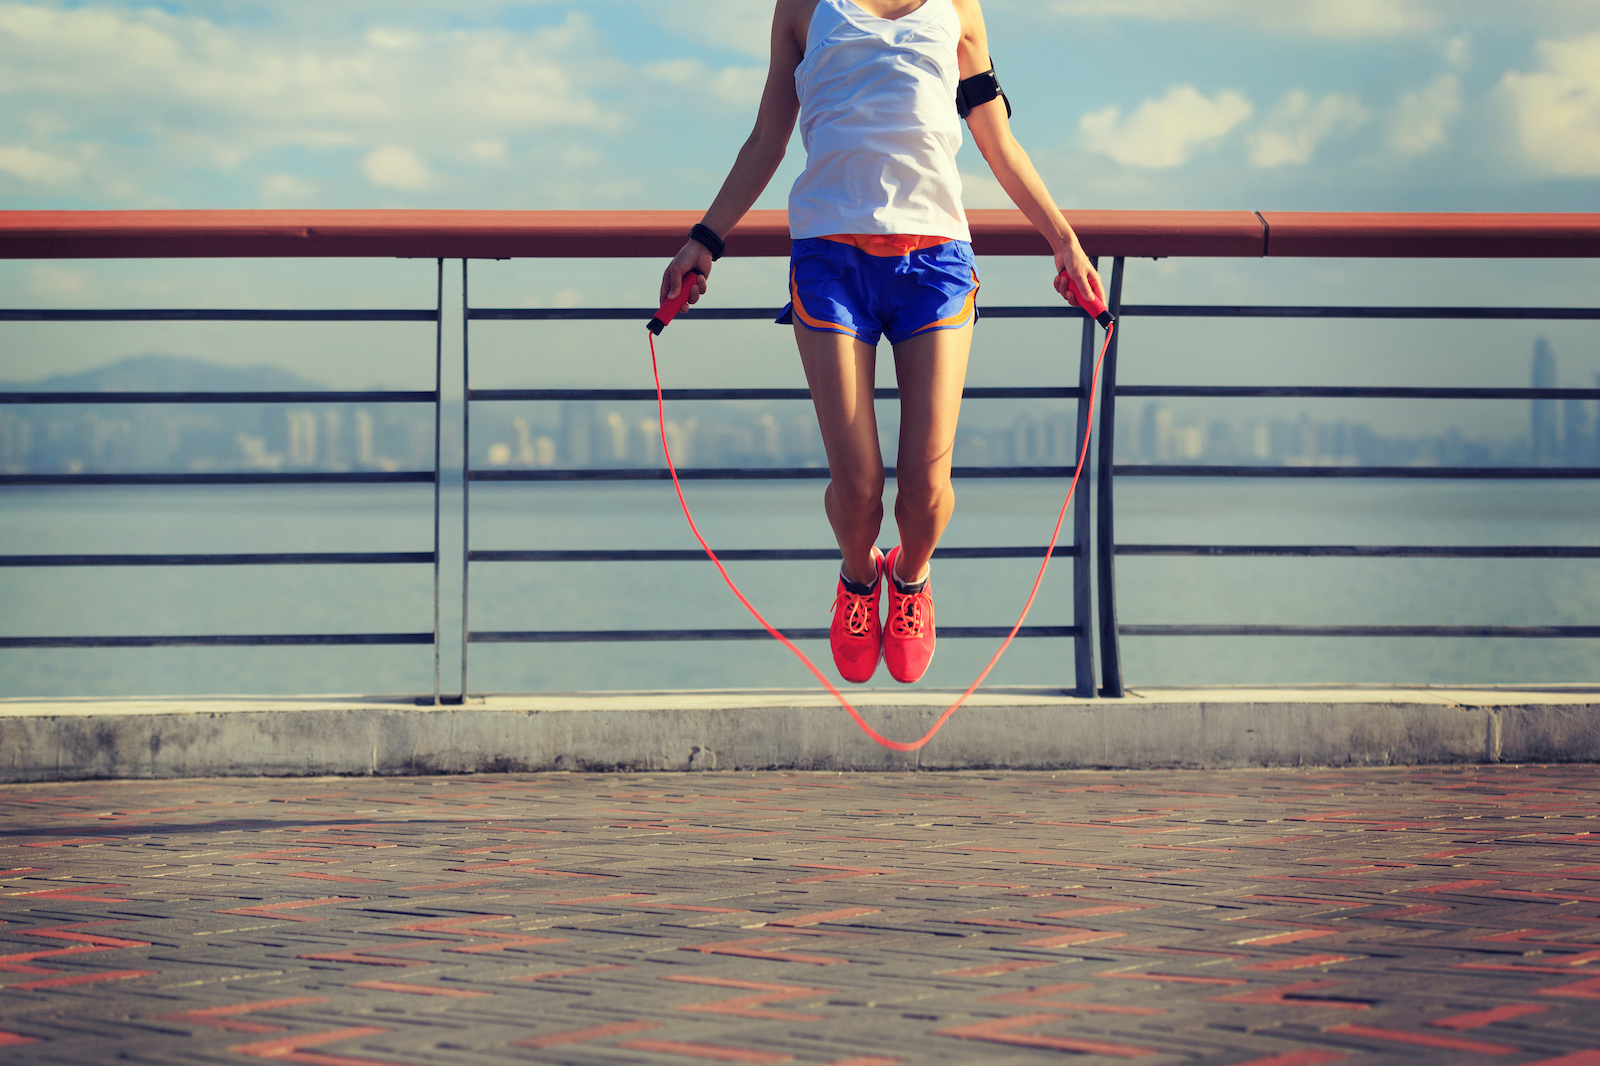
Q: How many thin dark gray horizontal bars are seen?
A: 15